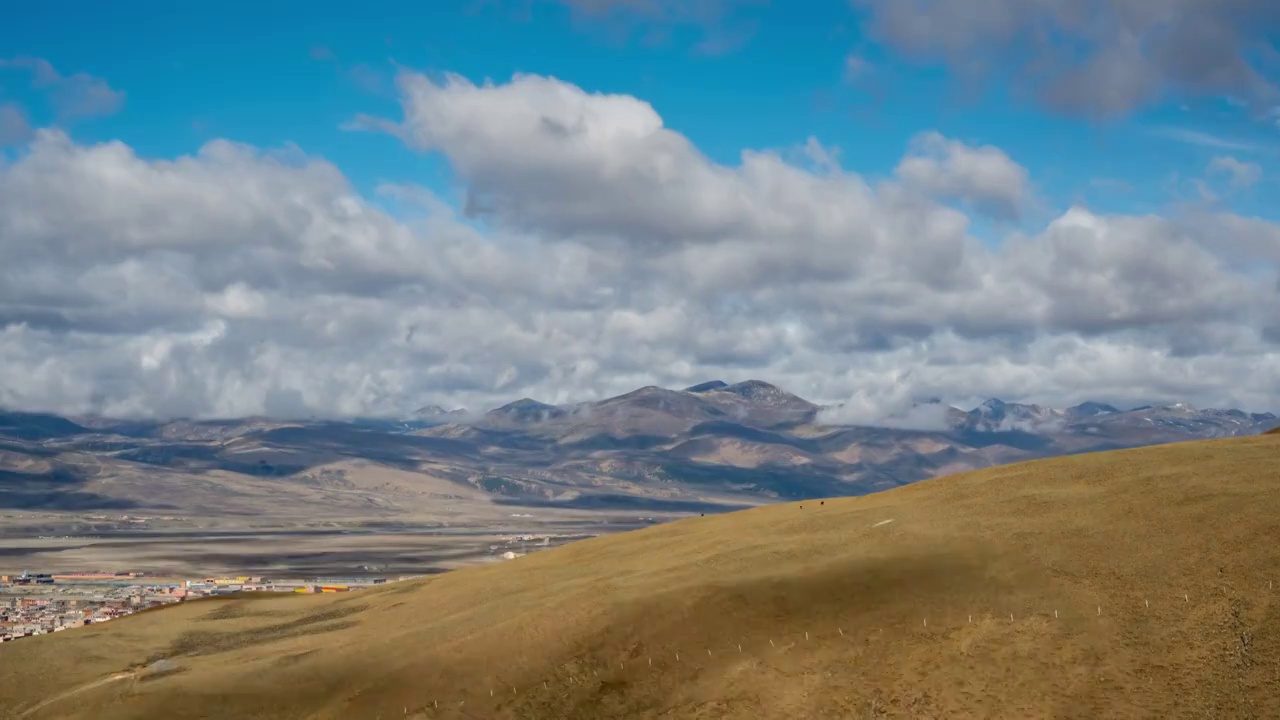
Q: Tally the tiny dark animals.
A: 3